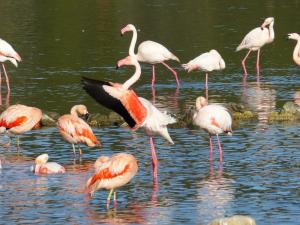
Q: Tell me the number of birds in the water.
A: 11